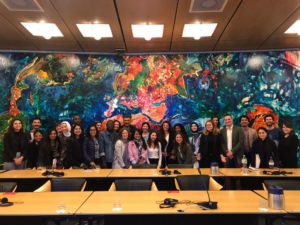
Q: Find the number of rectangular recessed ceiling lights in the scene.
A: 5